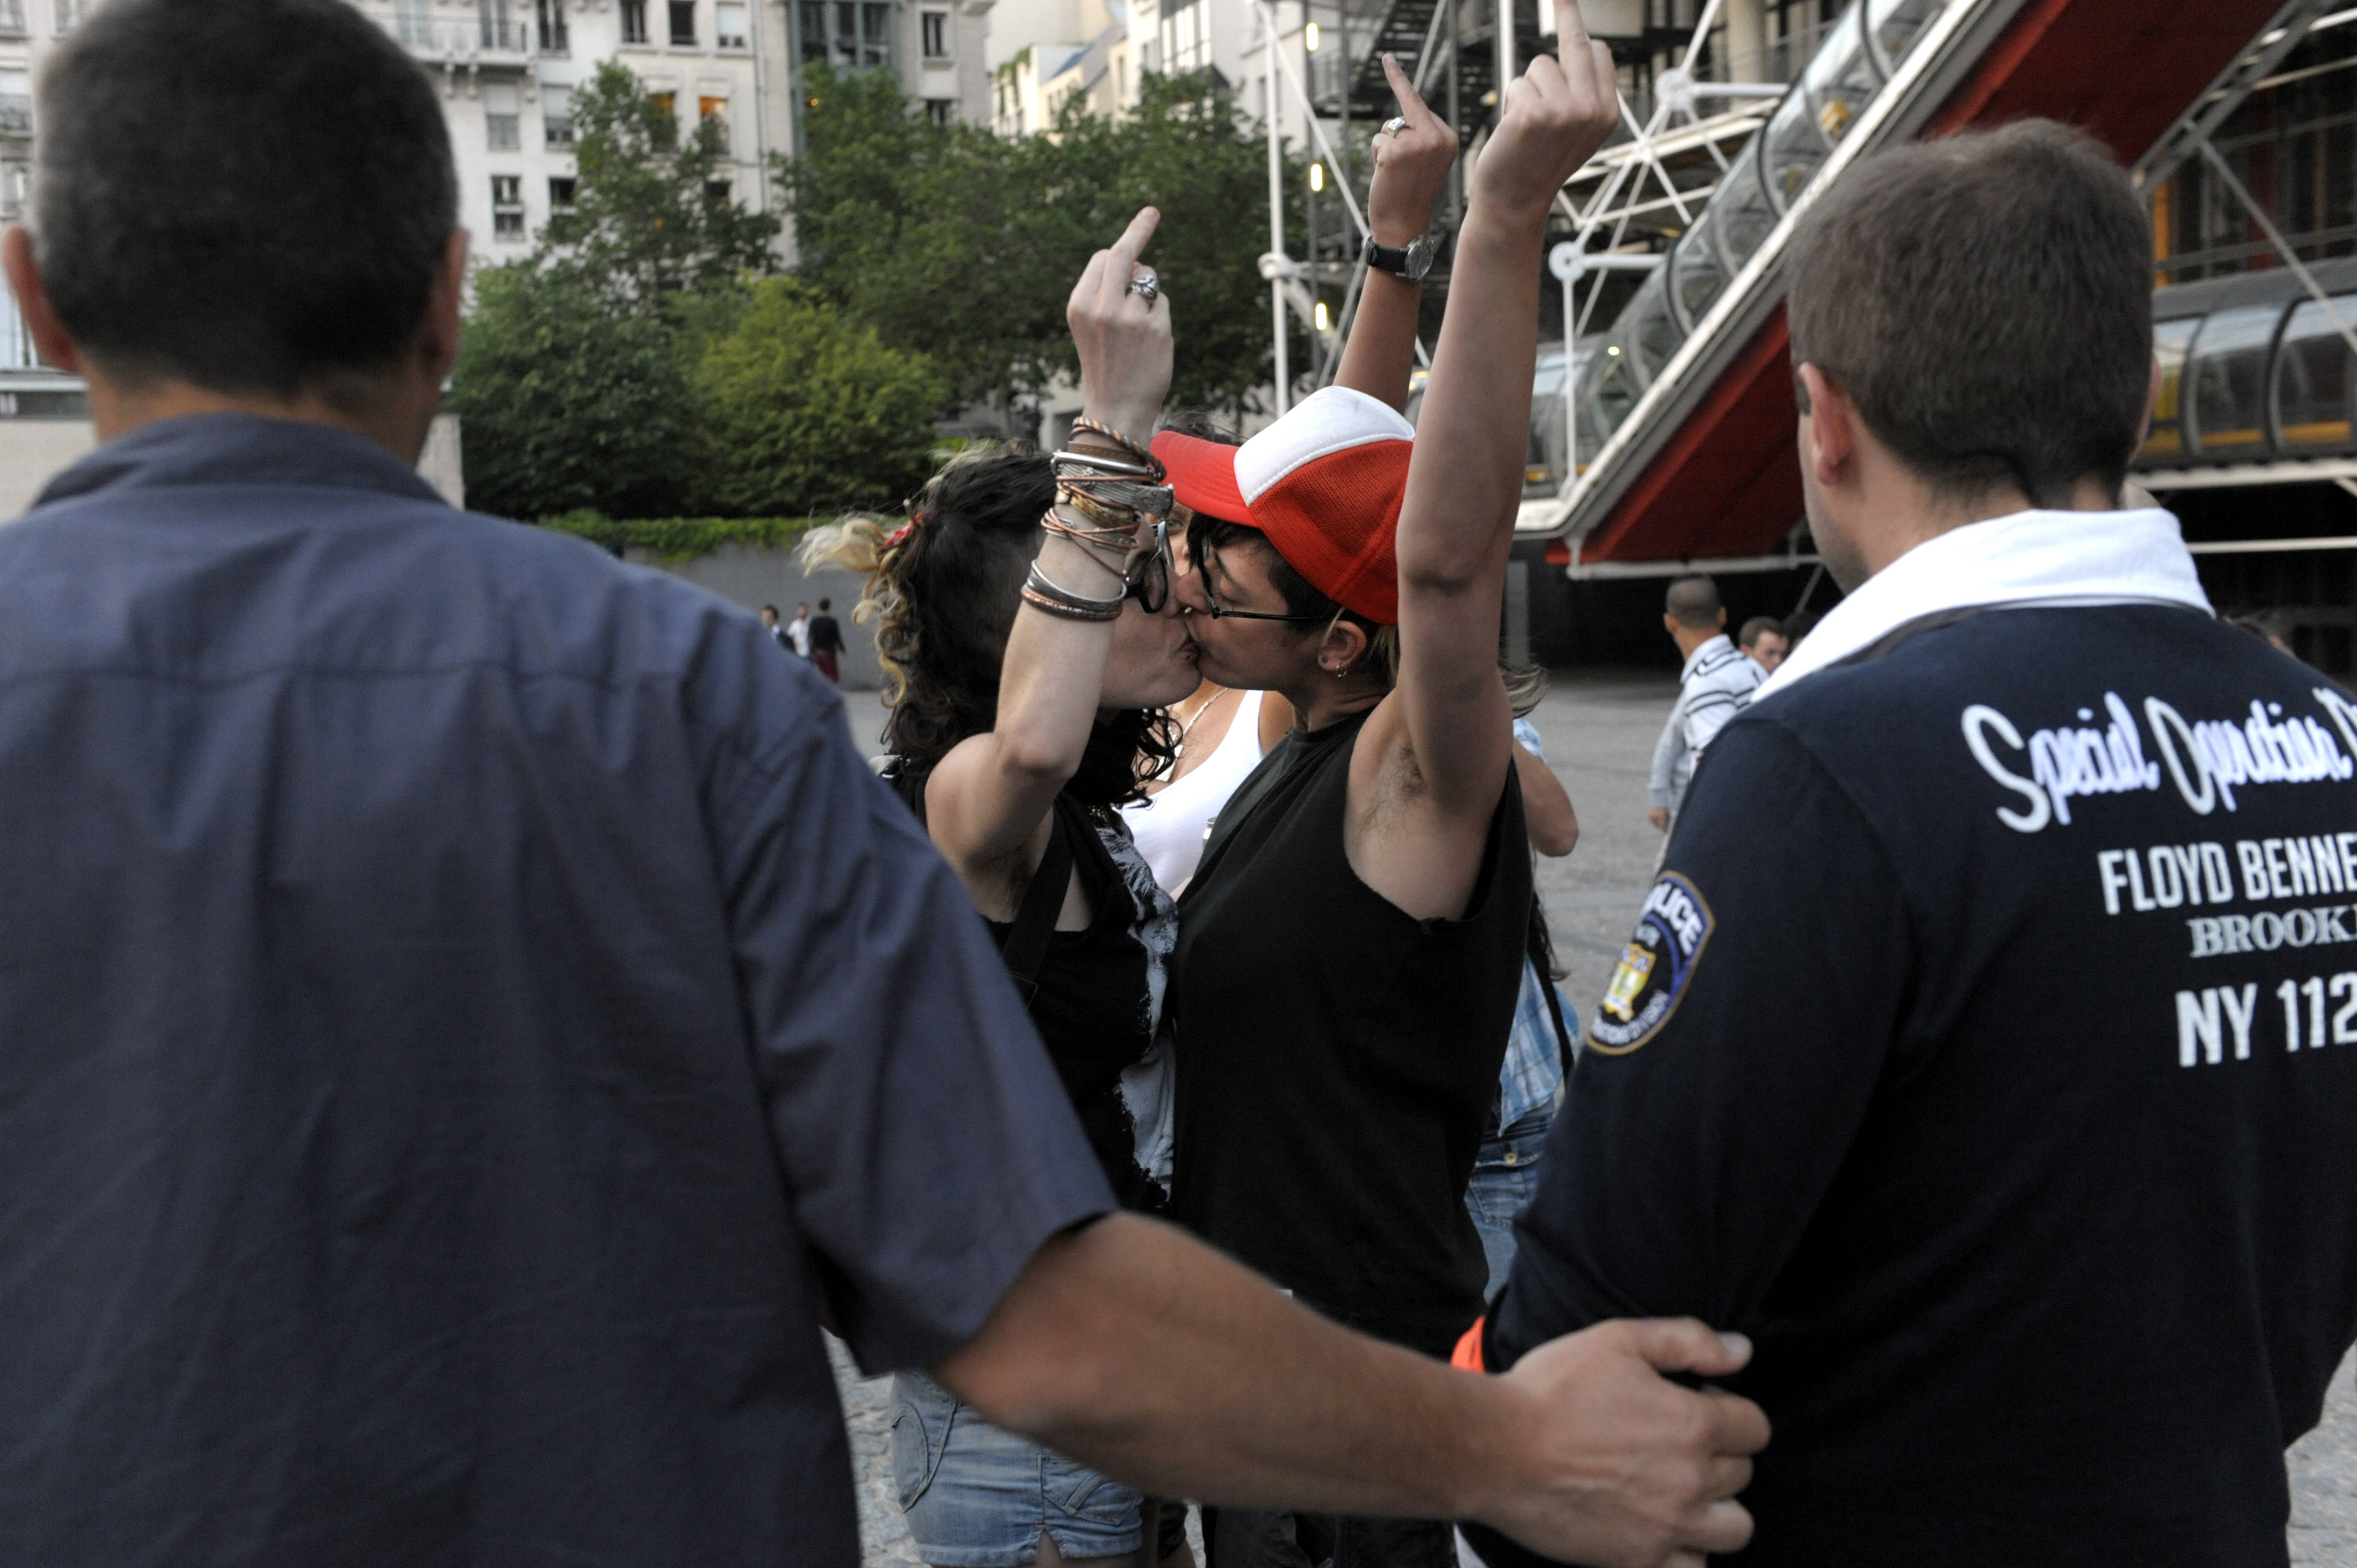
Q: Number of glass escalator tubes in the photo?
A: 2